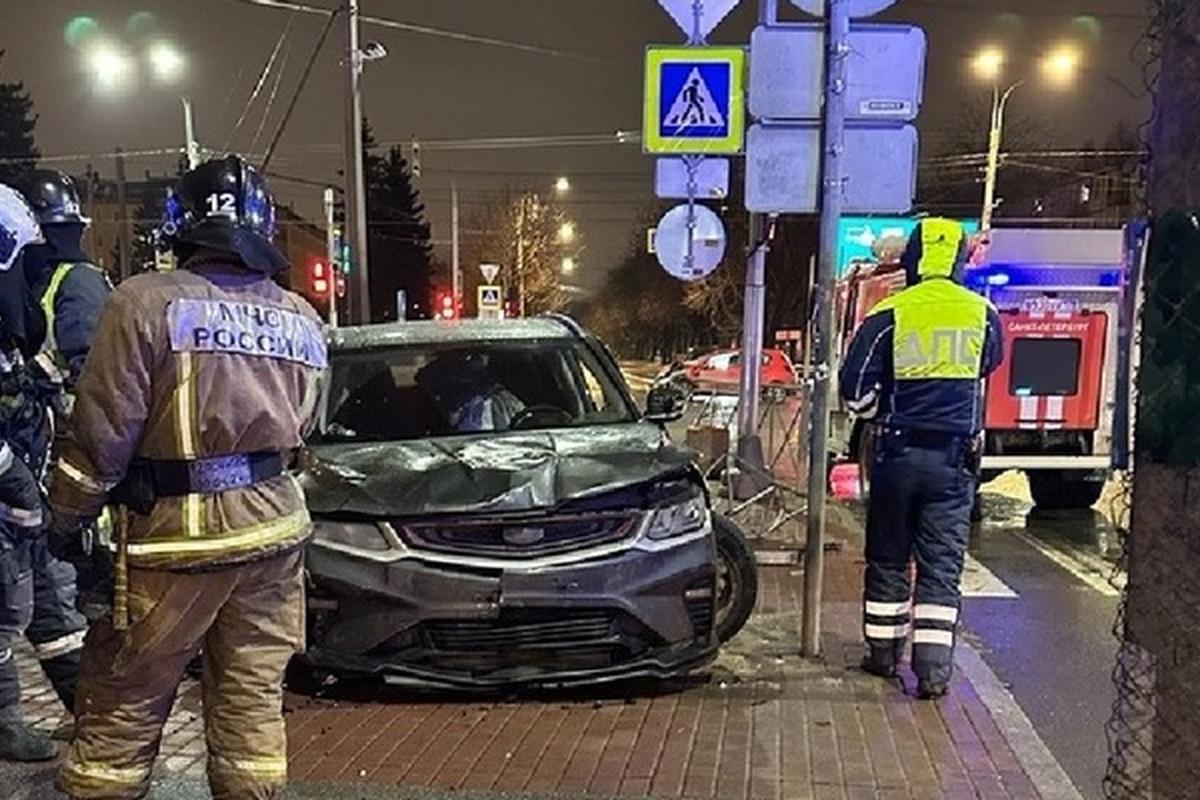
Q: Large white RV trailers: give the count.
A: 0